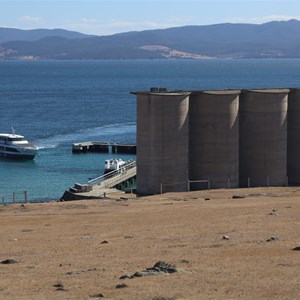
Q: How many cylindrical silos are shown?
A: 4